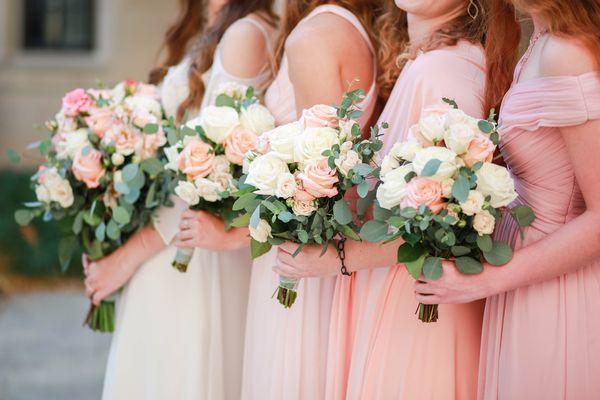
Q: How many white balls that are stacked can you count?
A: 0